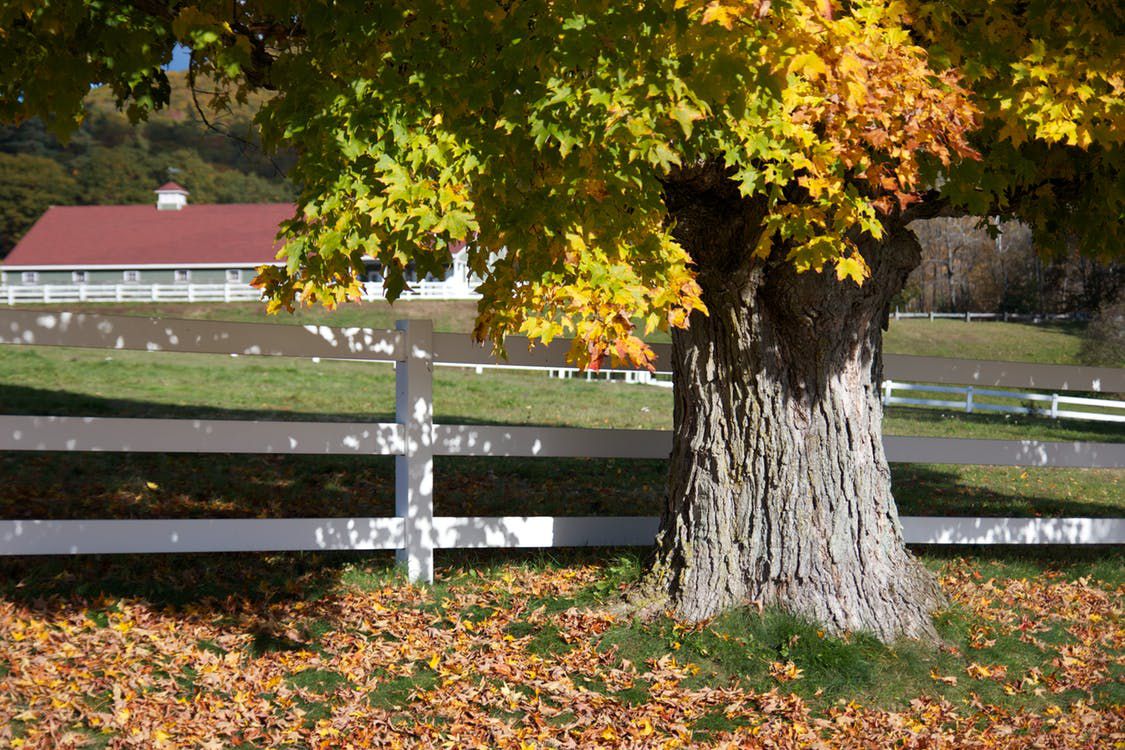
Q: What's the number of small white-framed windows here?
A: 5